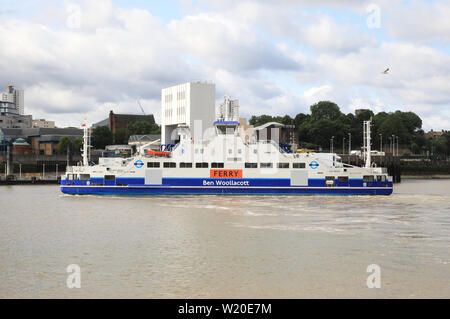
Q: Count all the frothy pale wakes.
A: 1